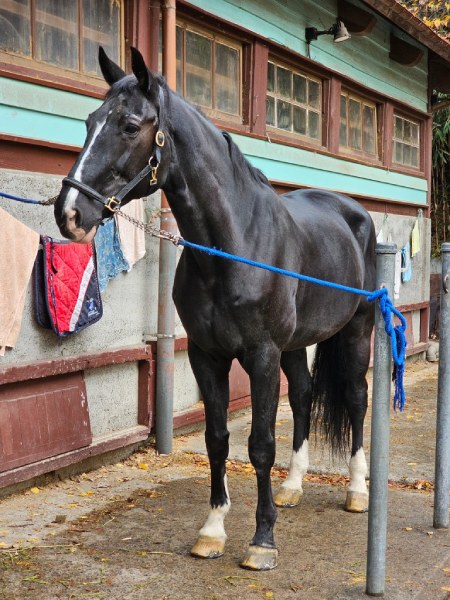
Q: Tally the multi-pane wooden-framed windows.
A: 5